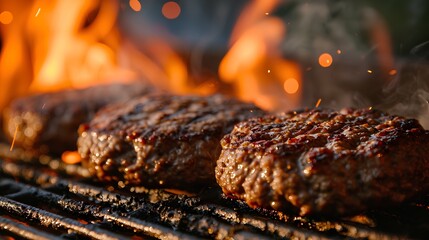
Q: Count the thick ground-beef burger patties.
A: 3